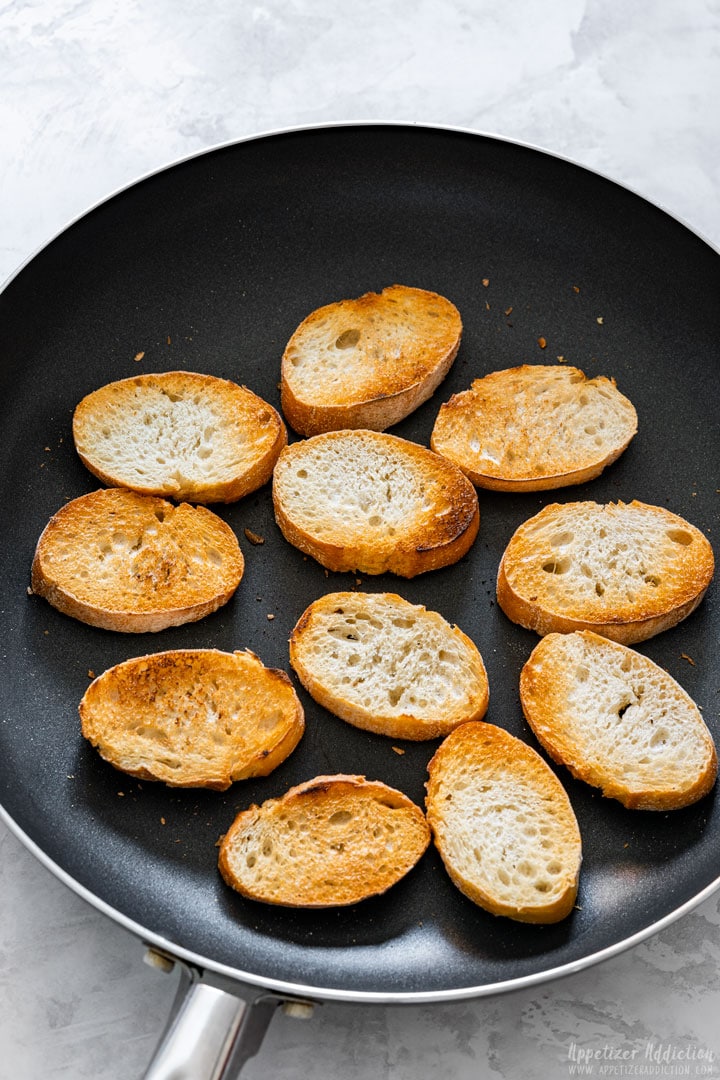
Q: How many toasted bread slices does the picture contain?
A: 11